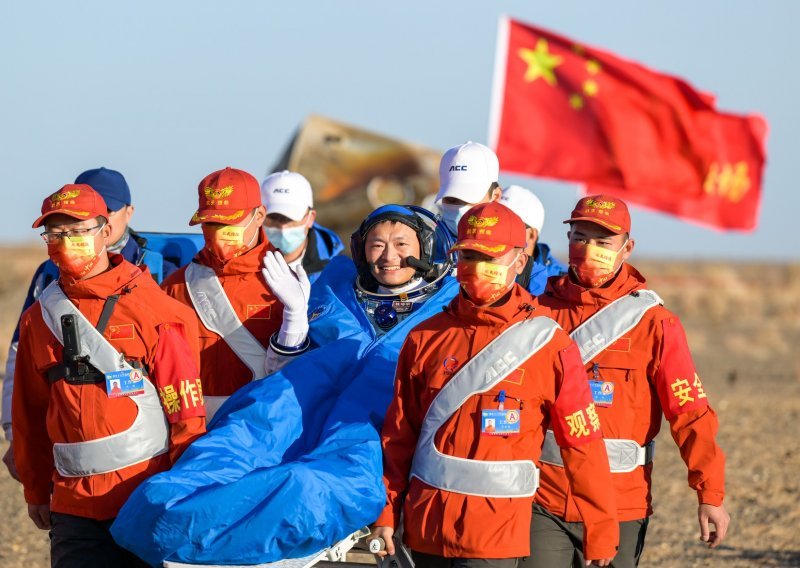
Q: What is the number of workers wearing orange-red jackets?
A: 4